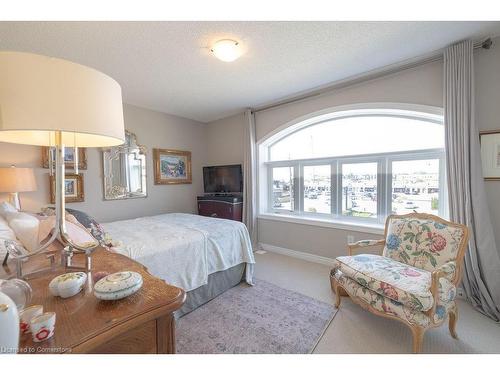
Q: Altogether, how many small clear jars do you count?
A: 1